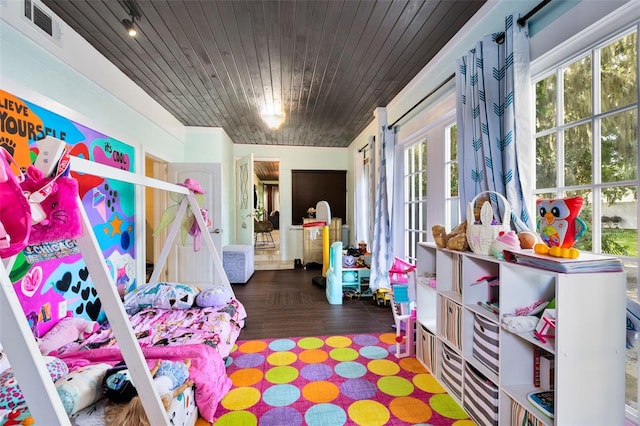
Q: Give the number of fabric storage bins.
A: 7